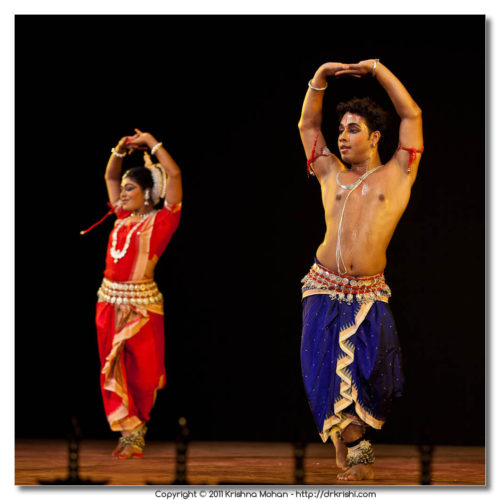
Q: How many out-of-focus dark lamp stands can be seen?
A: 4